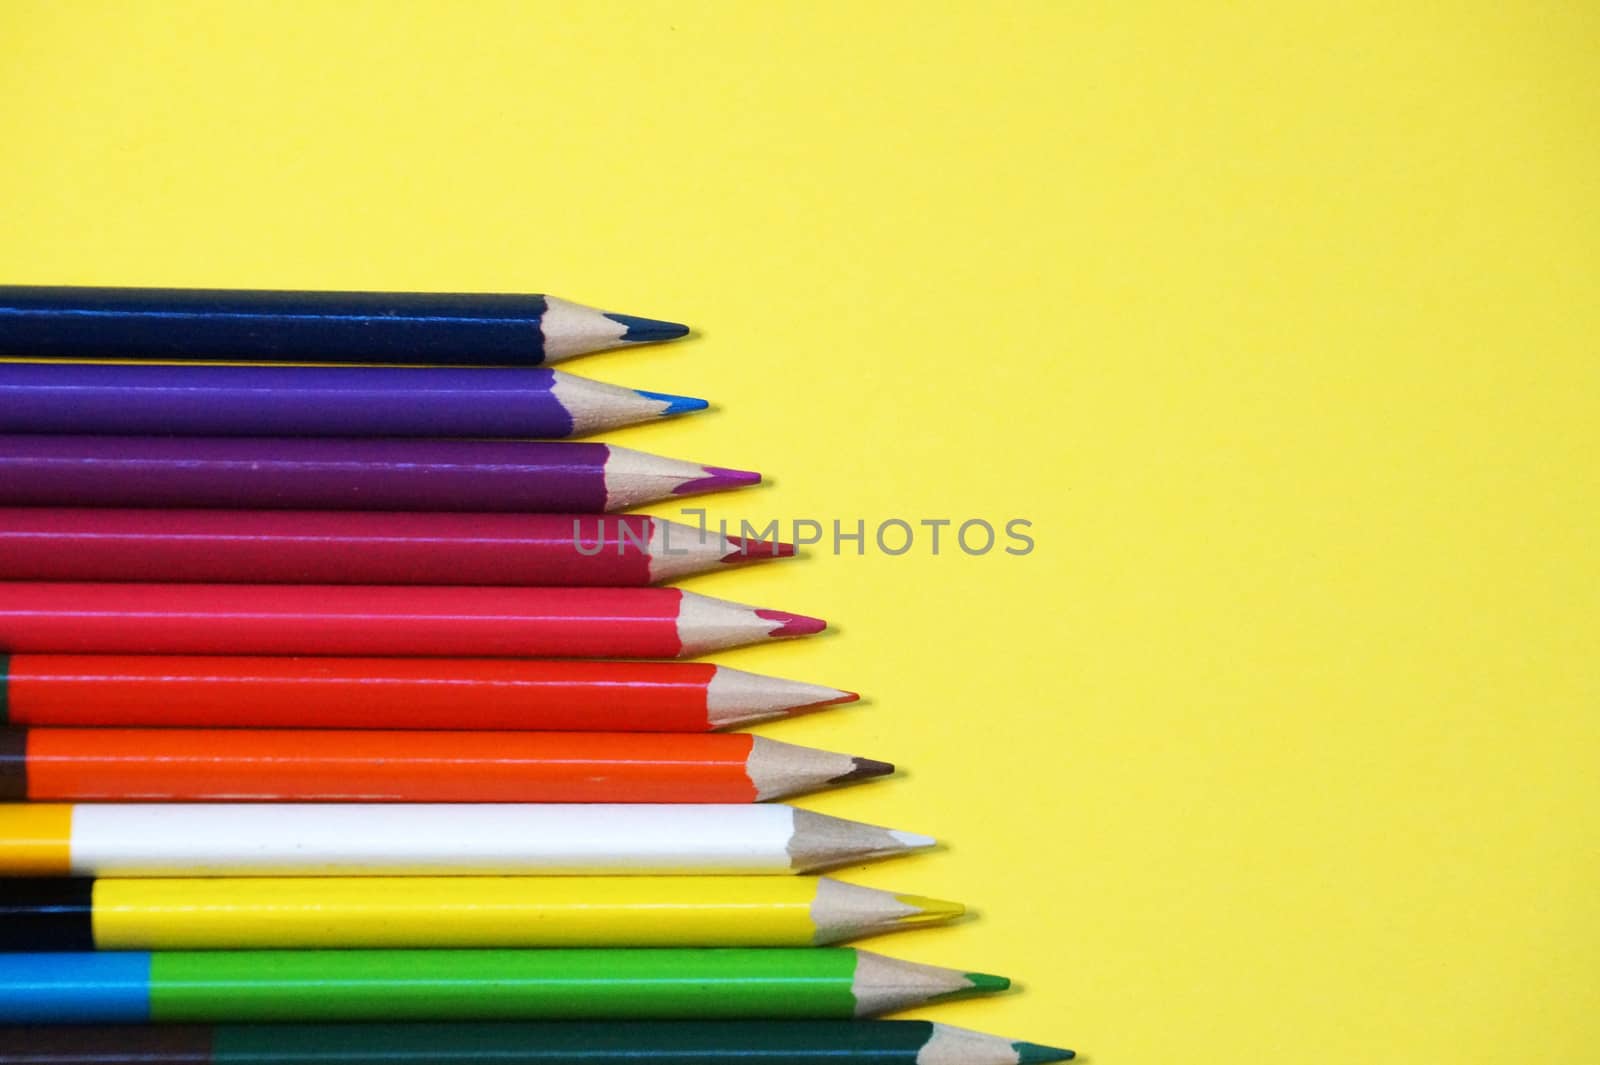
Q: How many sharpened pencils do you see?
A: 11